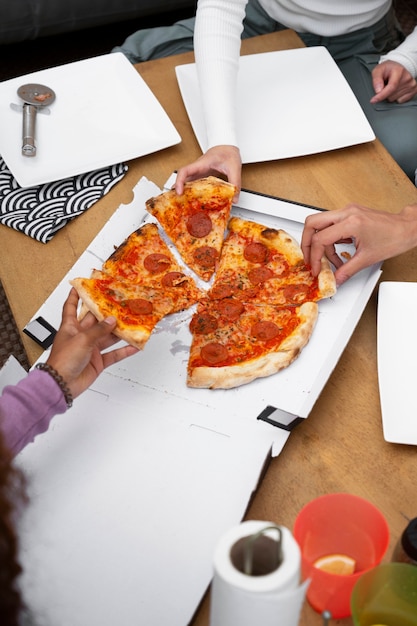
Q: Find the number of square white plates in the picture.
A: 3